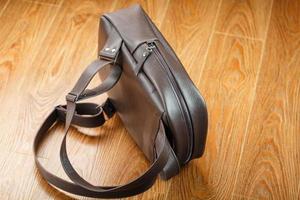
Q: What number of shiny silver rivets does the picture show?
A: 3